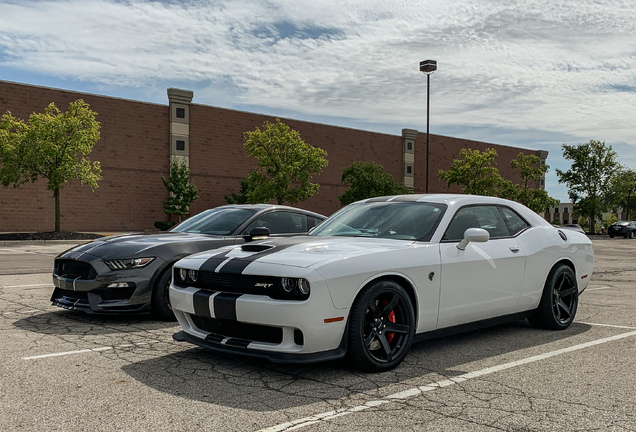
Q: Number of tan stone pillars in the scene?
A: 3